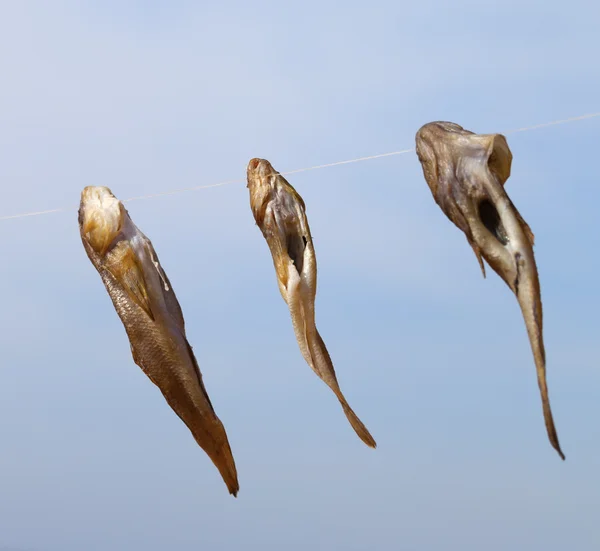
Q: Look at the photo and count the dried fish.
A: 3